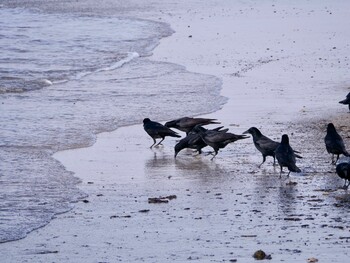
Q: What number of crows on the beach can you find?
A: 9